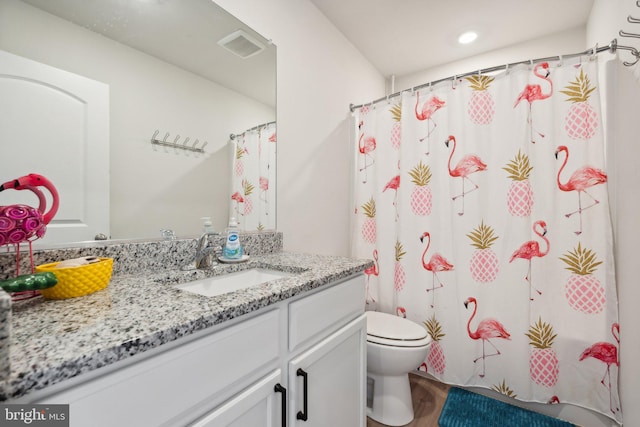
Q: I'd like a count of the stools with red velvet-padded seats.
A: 0